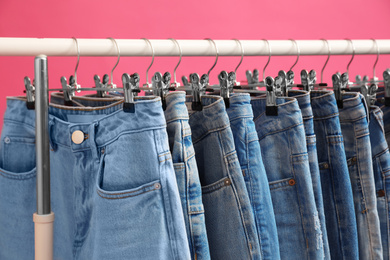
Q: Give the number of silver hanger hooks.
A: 11